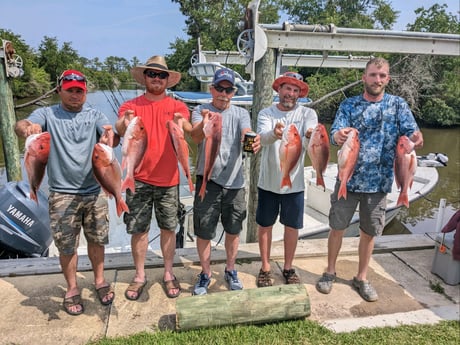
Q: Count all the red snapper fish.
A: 9